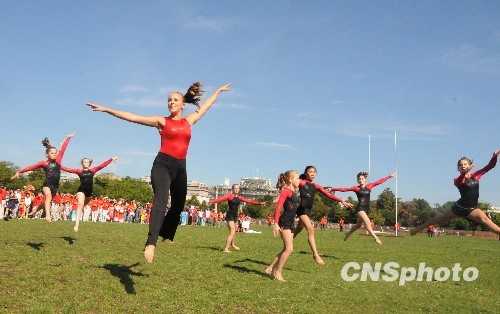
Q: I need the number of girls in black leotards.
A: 7